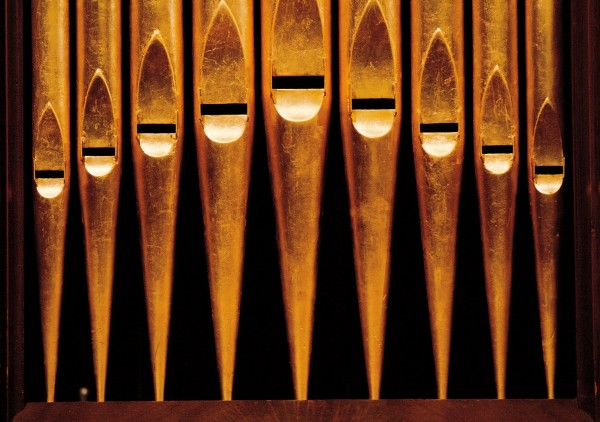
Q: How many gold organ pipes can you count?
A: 9